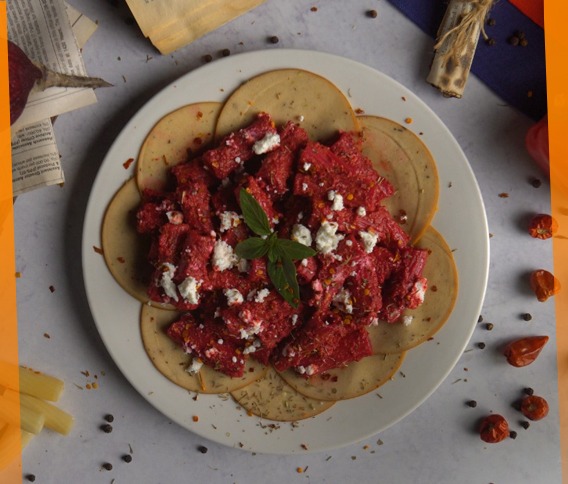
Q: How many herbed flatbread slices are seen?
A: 8